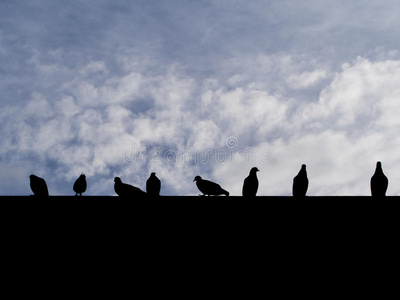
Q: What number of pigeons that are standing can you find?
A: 8